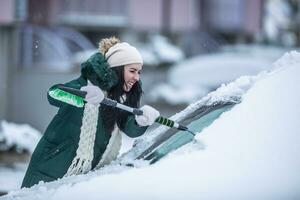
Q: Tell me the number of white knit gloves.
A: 2